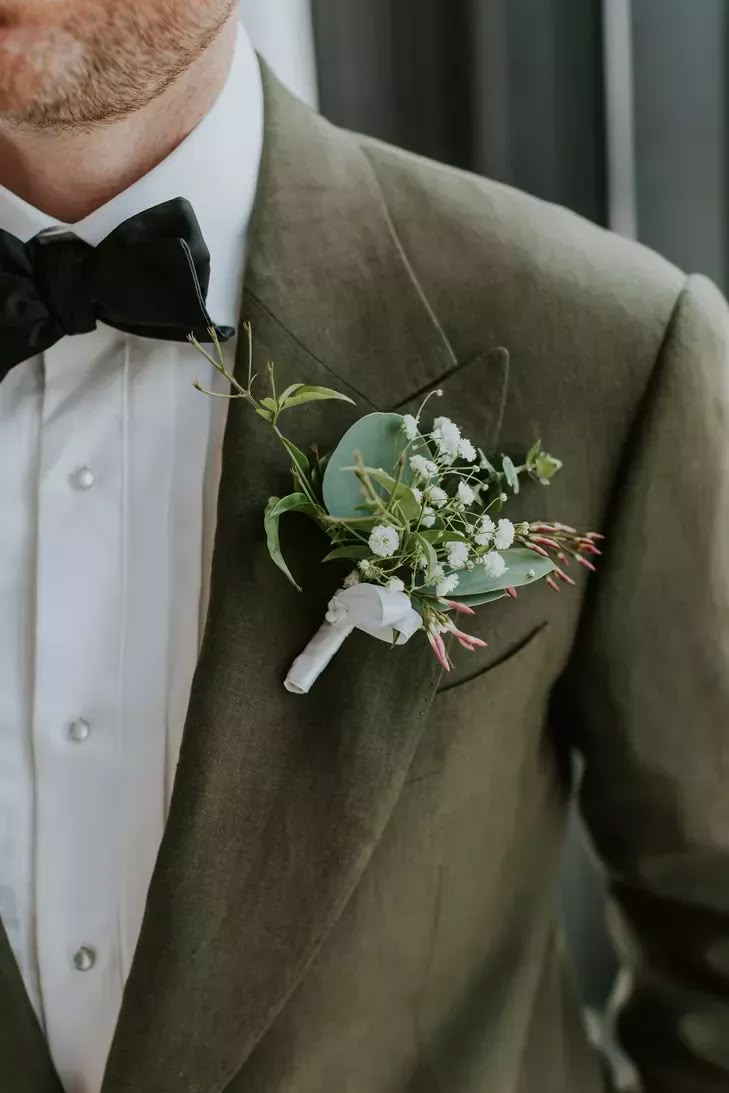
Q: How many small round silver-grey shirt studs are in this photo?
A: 3